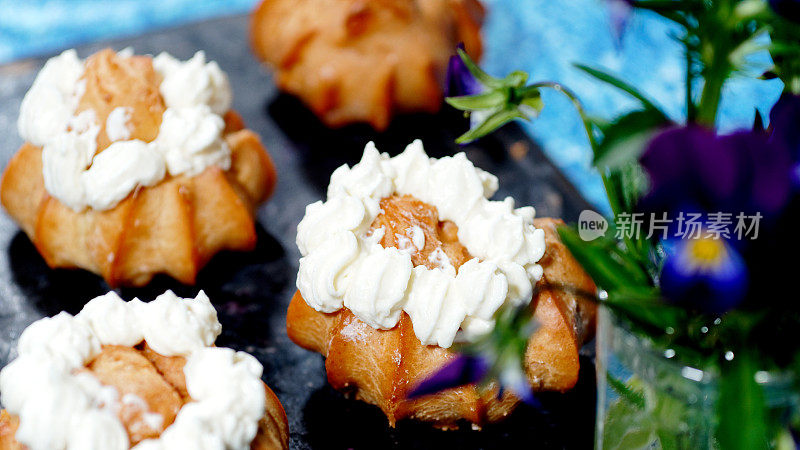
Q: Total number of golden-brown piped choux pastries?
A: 4